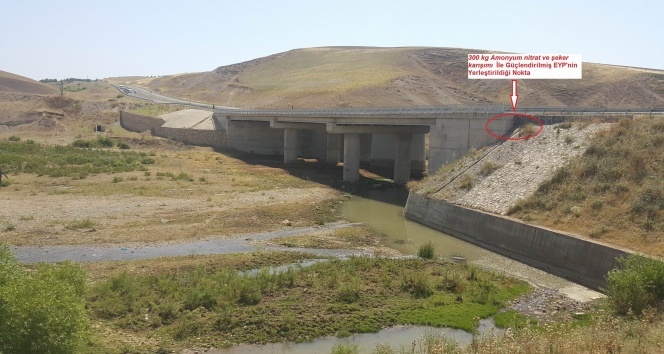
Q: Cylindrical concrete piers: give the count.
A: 4